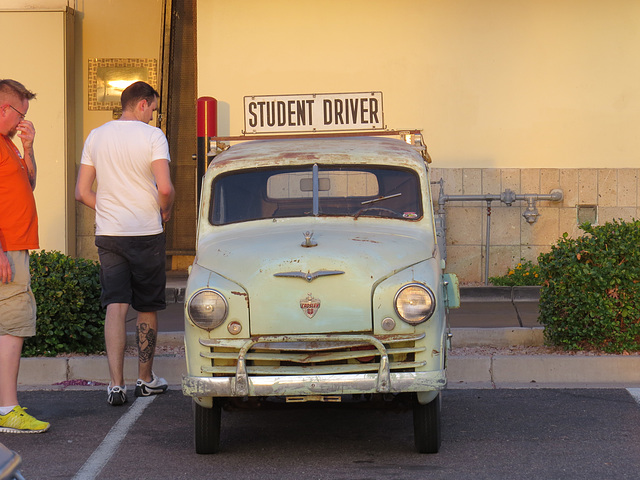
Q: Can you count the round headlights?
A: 2